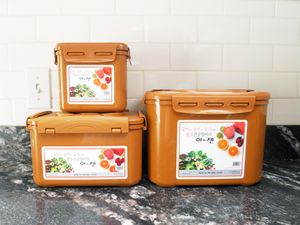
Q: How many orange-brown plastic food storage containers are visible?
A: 3